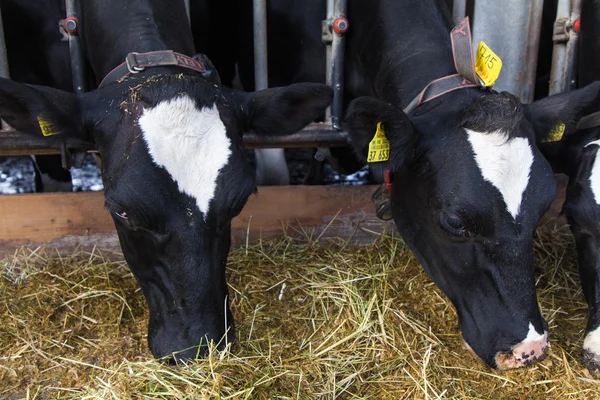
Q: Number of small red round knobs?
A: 3